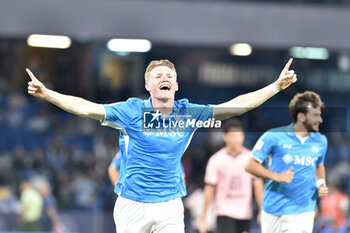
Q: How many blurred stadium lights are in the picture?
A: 4